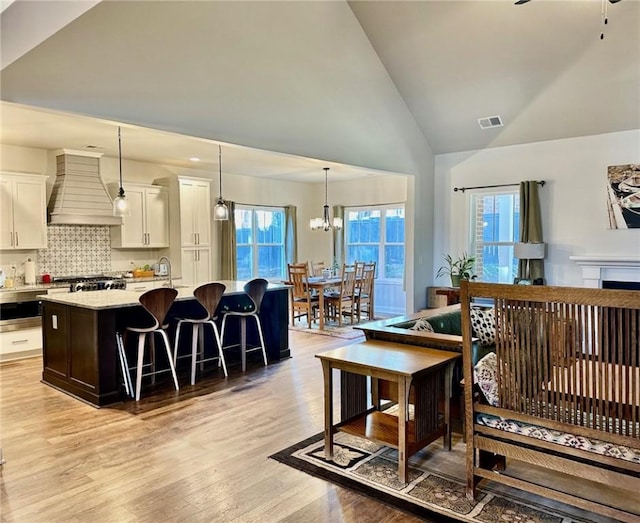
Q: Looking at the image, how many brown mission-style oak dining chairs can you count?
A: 6